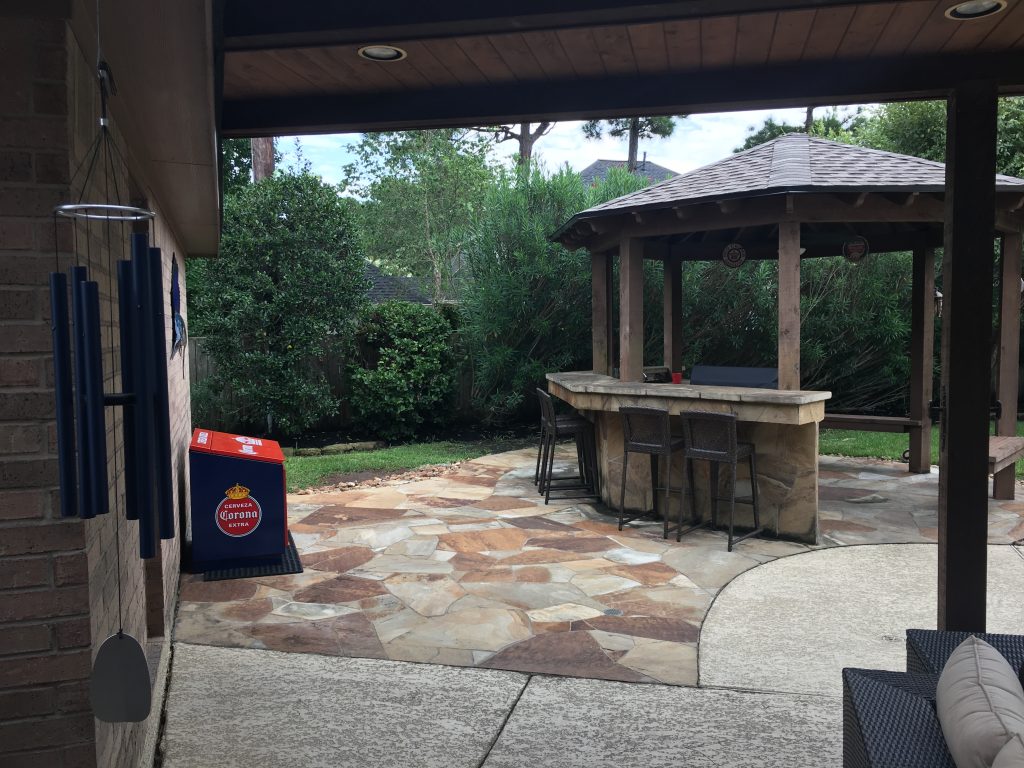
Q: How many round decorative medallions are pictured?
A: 2